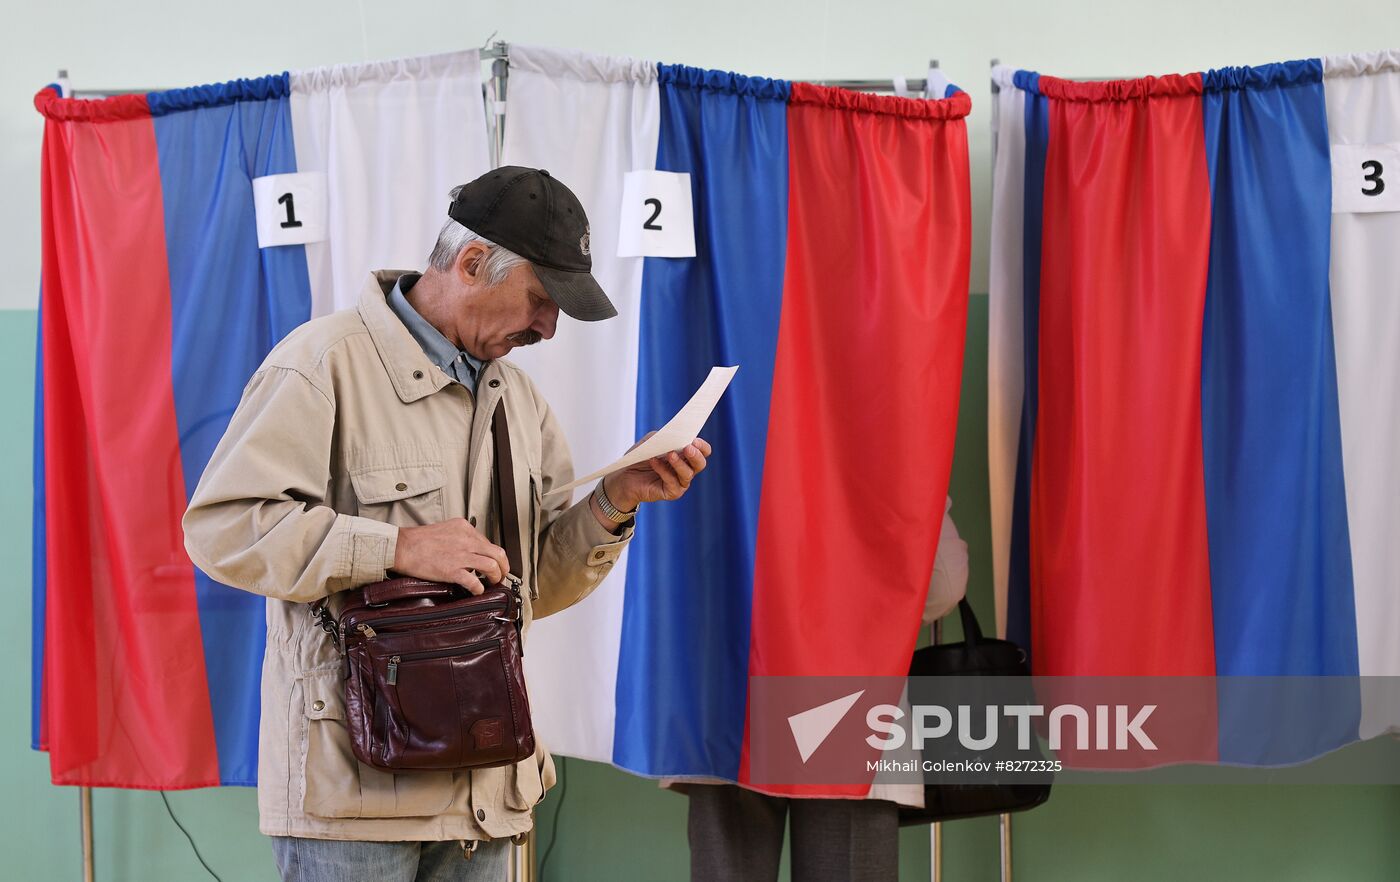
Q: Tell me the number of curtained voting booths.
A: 3